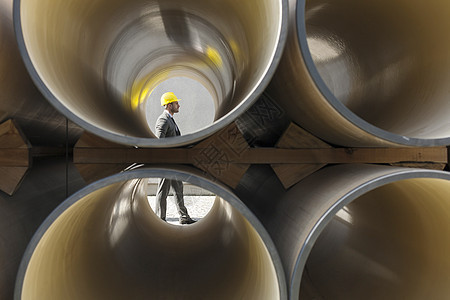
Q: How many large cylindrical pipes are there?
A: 4